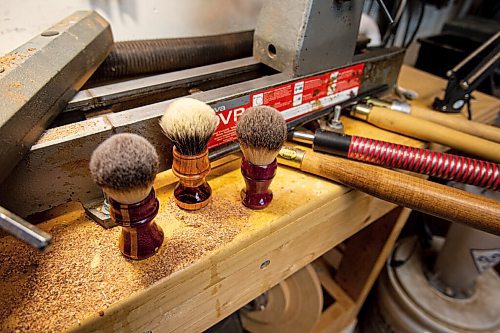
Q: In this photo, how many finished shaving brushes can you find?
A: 3